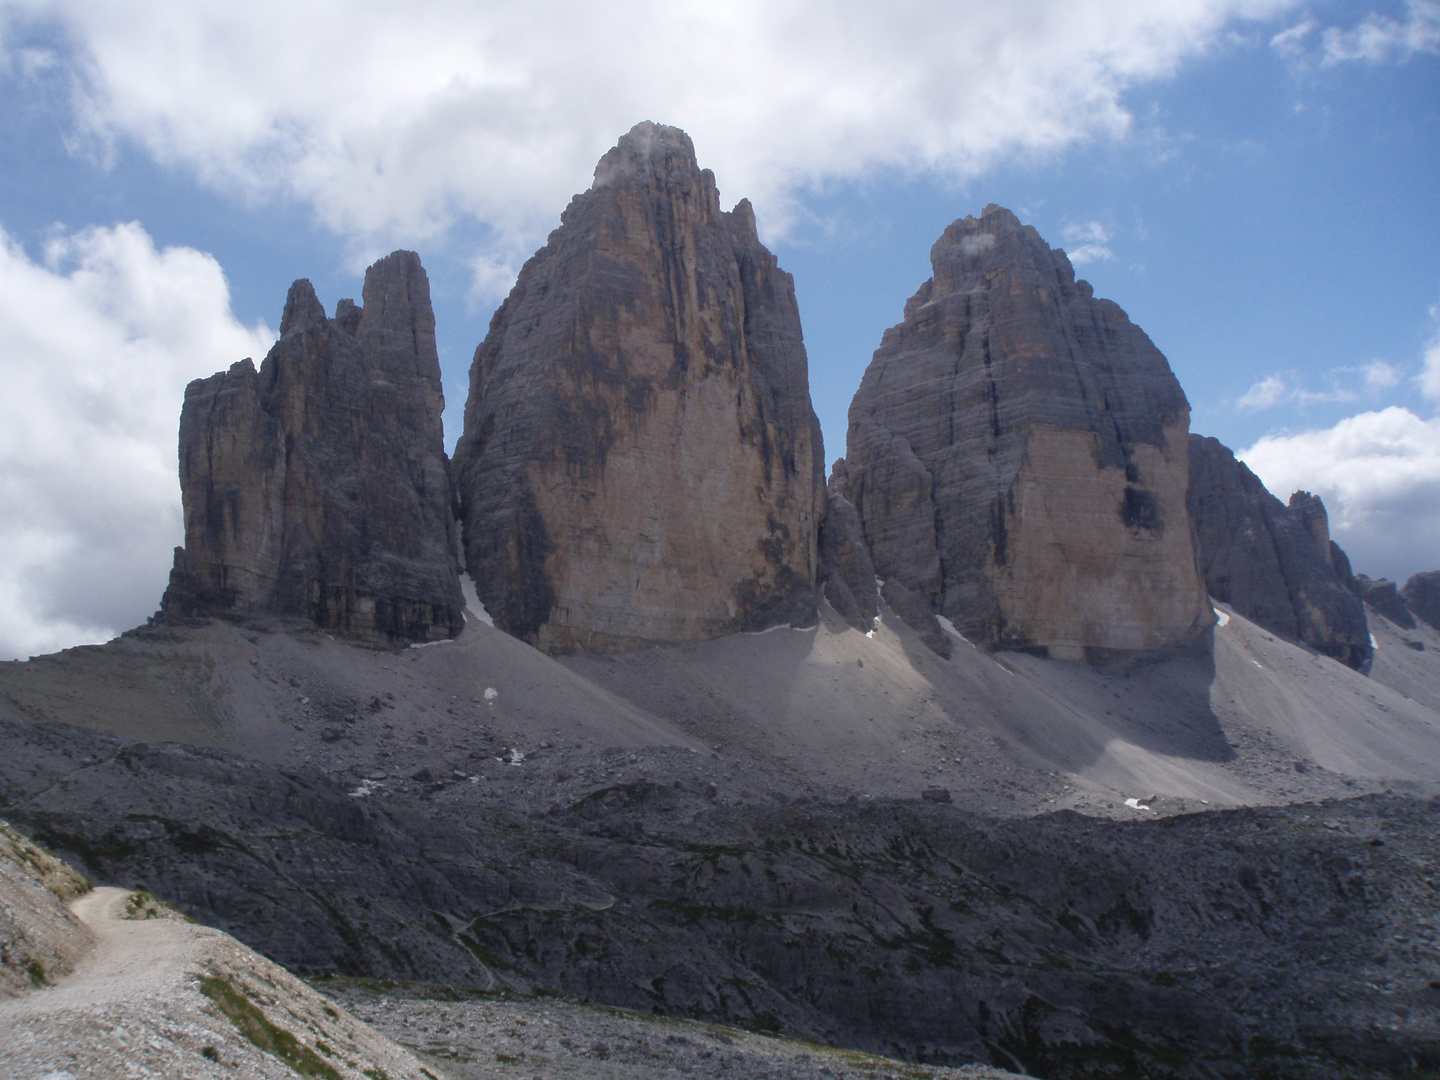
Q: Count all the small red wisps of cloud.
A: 0